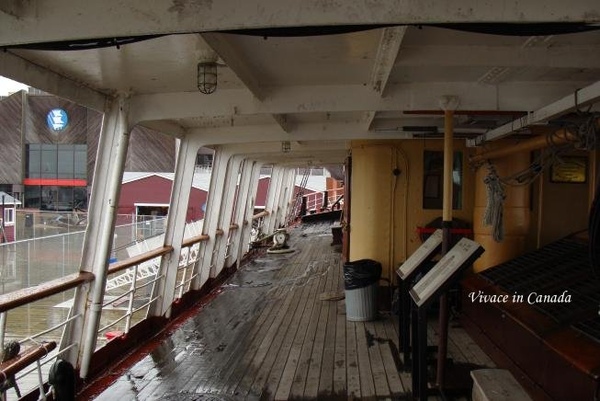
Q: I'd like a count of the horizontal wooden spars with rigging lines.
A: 1